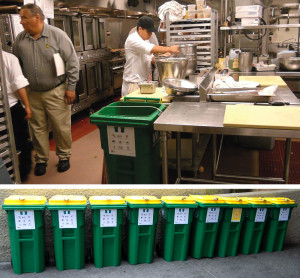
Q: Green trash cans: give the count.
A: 10